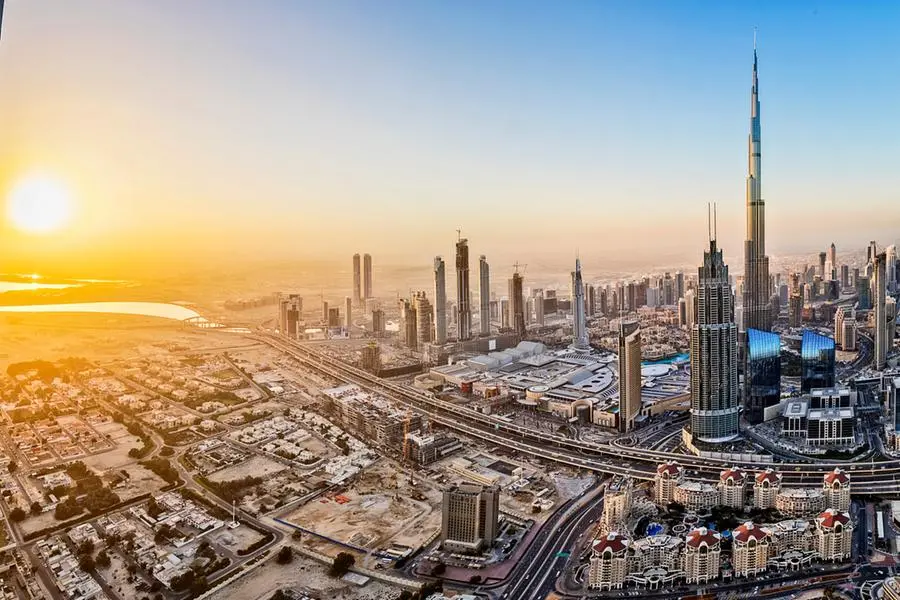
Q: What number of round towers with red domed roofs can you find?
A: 8